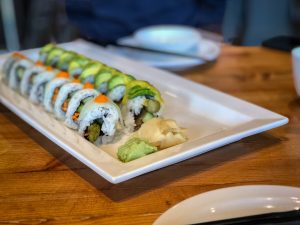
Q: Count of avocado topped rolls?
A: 8